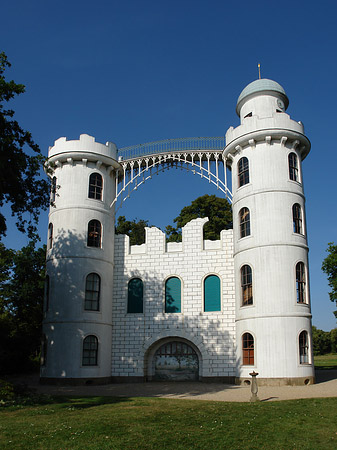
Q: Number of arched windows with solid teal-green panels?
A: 3